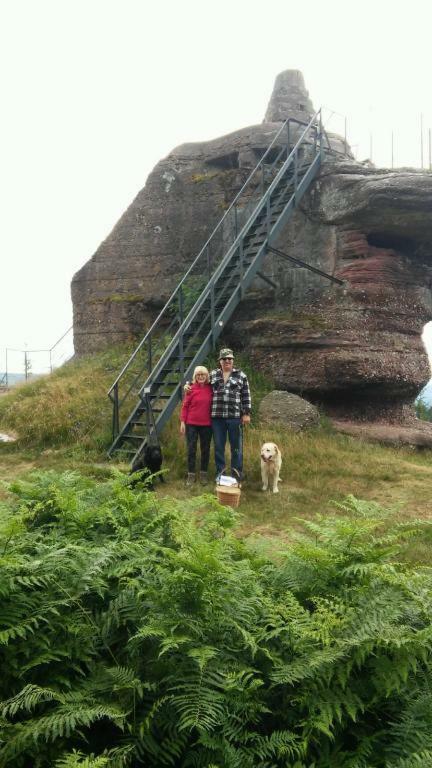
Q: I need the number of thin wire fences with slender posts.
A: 2